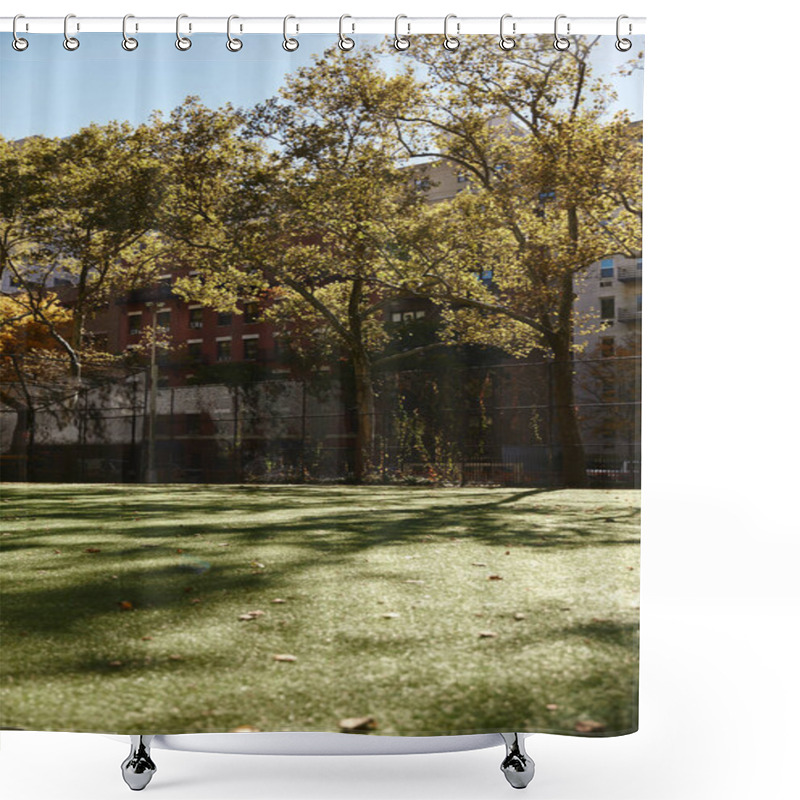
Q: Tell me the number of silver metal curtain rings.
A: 12